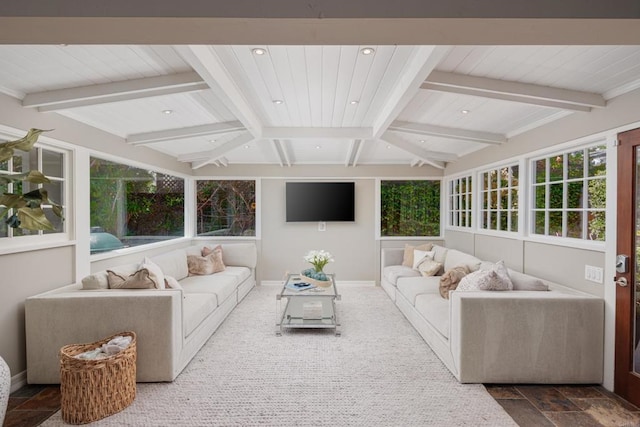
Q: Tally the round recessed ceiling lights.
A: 11